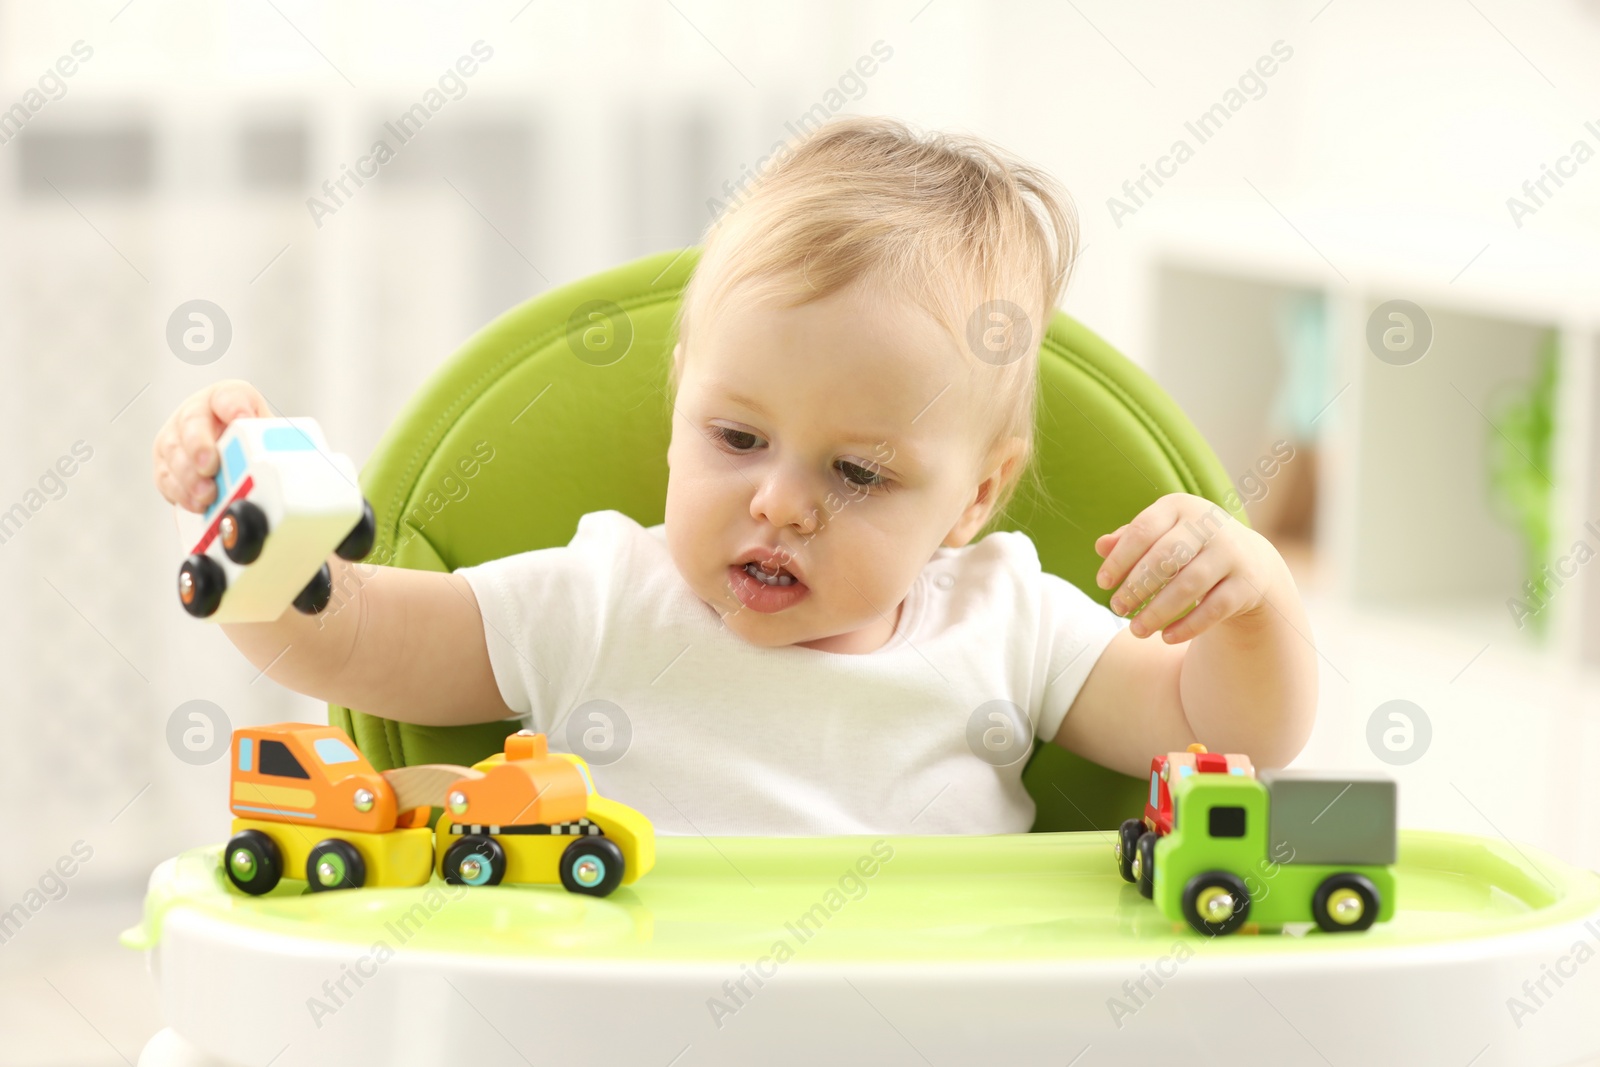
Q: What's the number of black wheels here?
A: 12